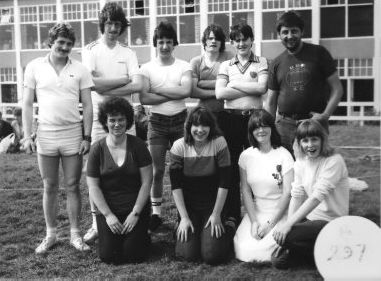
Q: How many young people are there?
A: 10